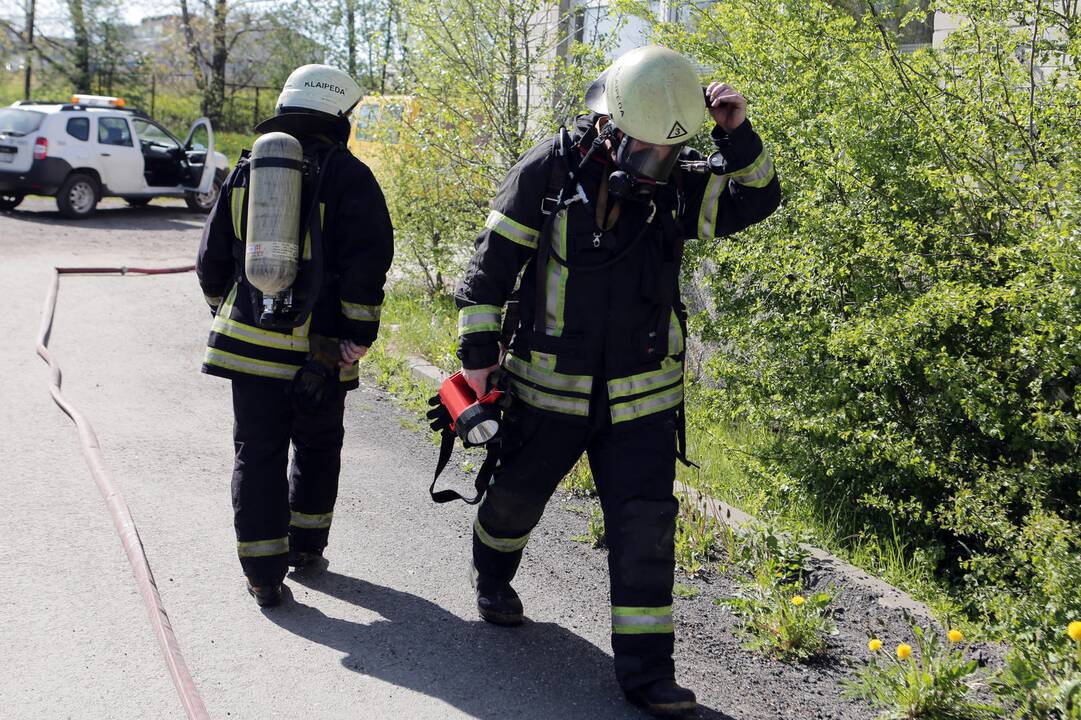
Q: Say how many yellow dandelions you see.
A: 5